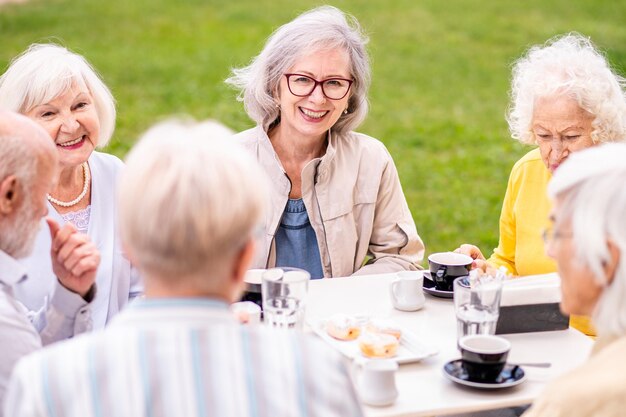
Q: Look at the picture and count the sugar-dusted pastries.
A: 3